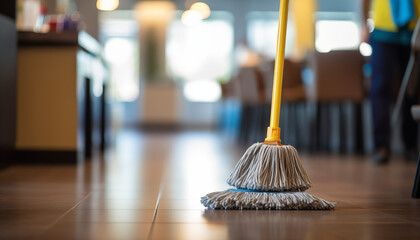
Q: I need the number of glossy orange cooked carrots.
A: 0